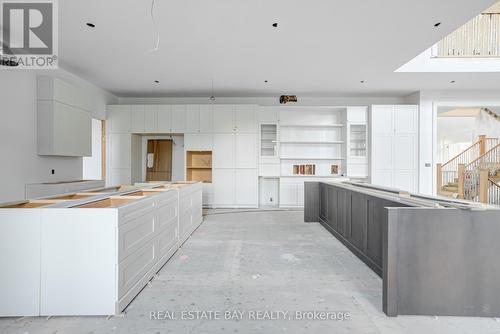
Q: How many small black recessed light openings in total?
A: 7